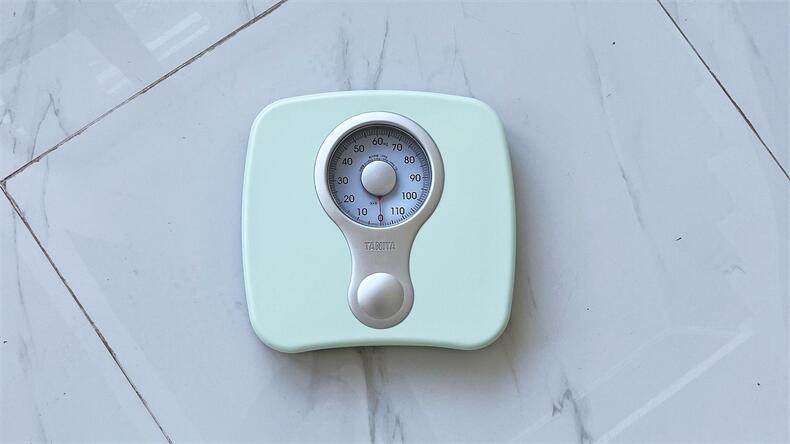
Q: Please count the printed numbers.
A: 12